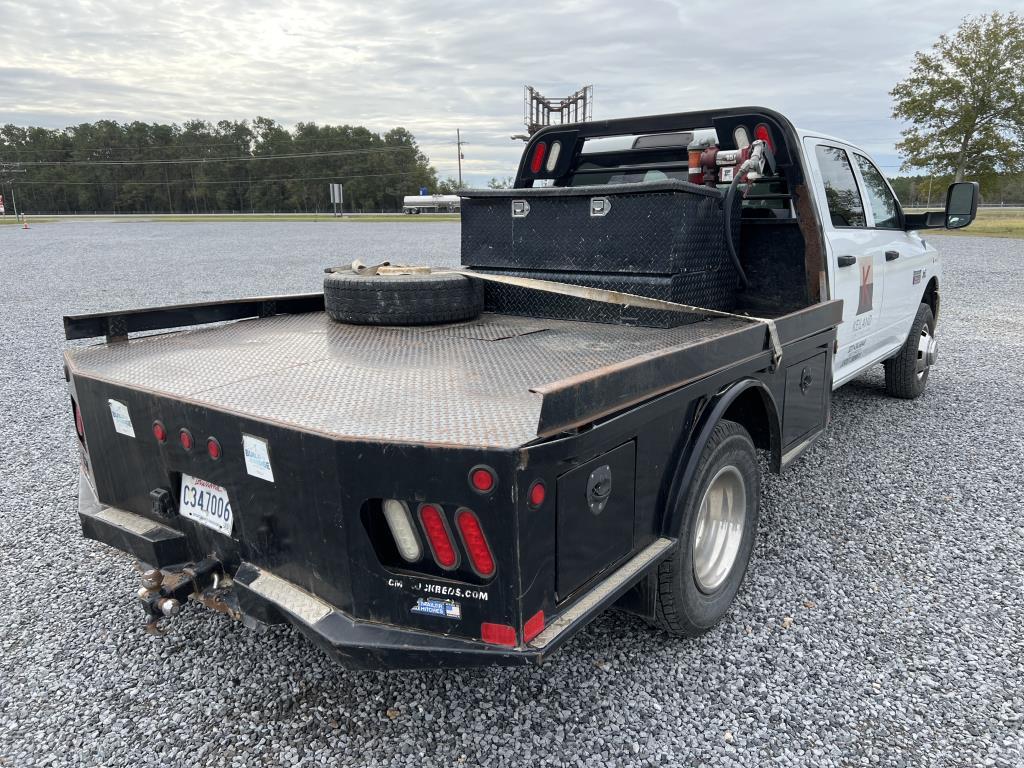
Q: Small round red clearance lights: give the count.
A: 5